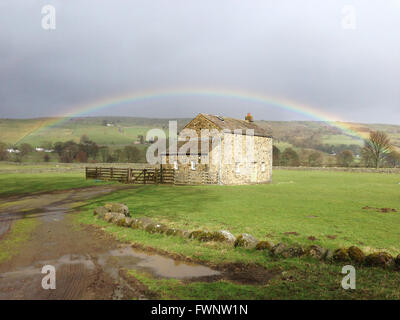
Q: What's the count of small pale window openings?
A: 4